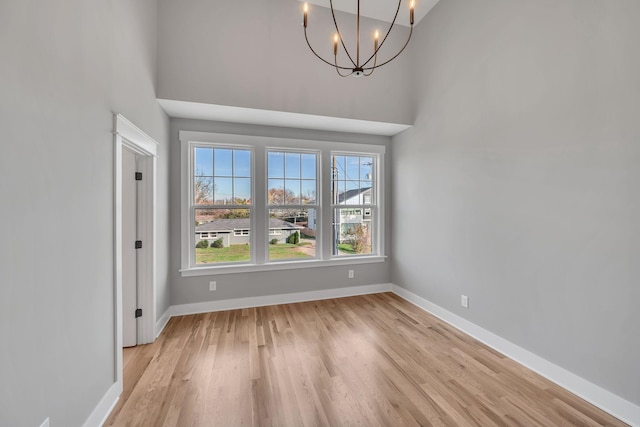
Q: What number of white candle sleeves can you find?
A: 0